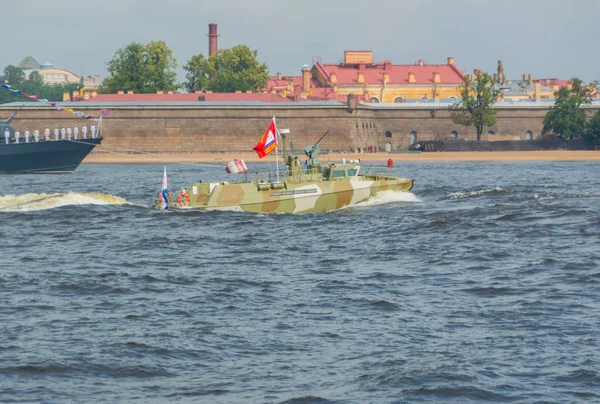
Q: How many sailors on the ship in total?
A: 11